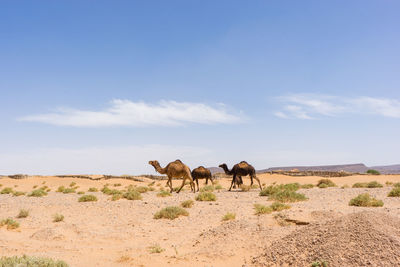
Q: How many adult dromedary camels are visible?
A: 3